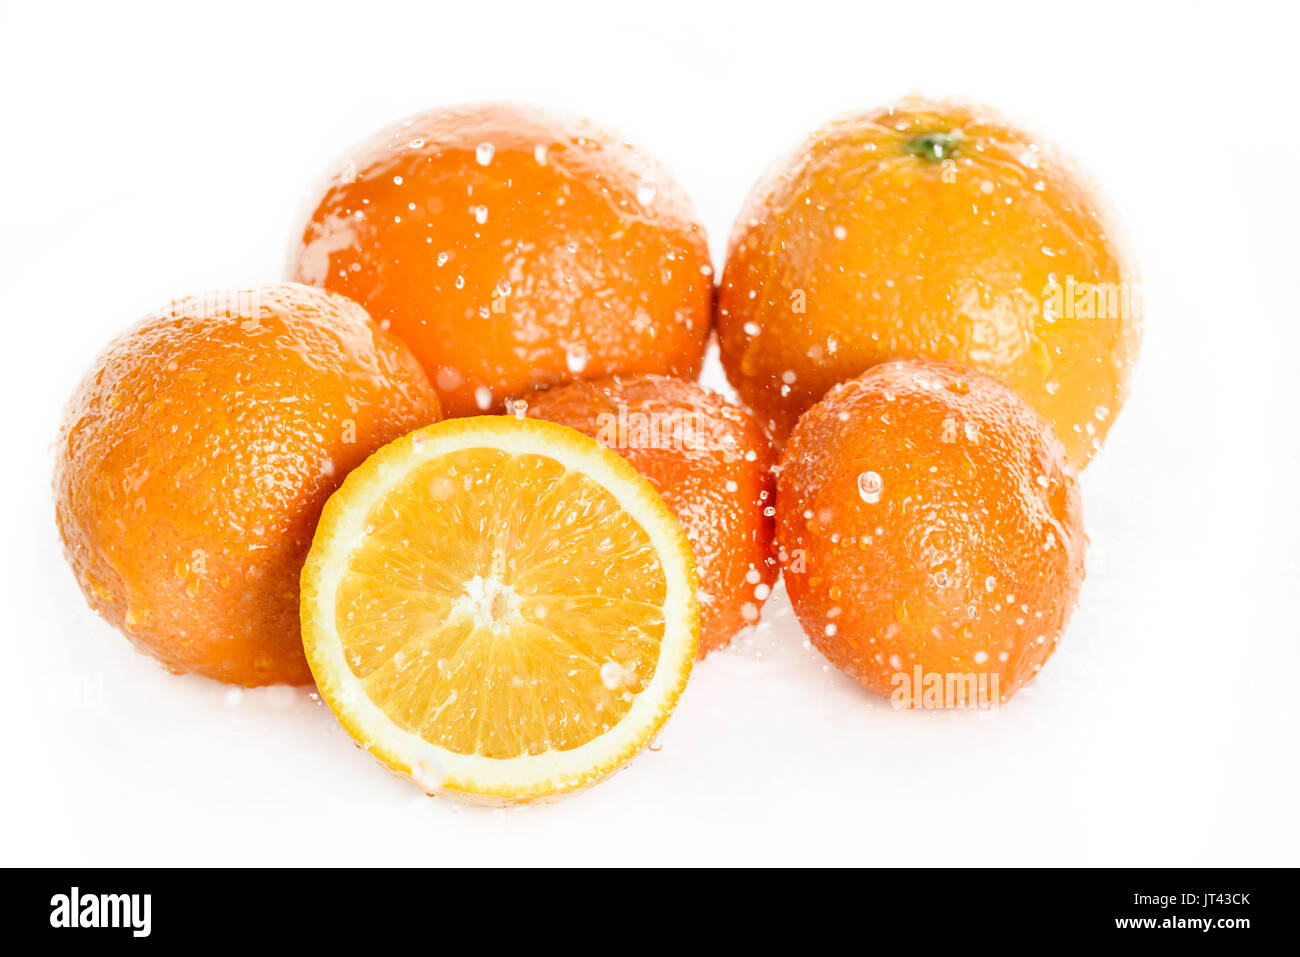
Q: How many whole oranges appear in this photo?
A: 5